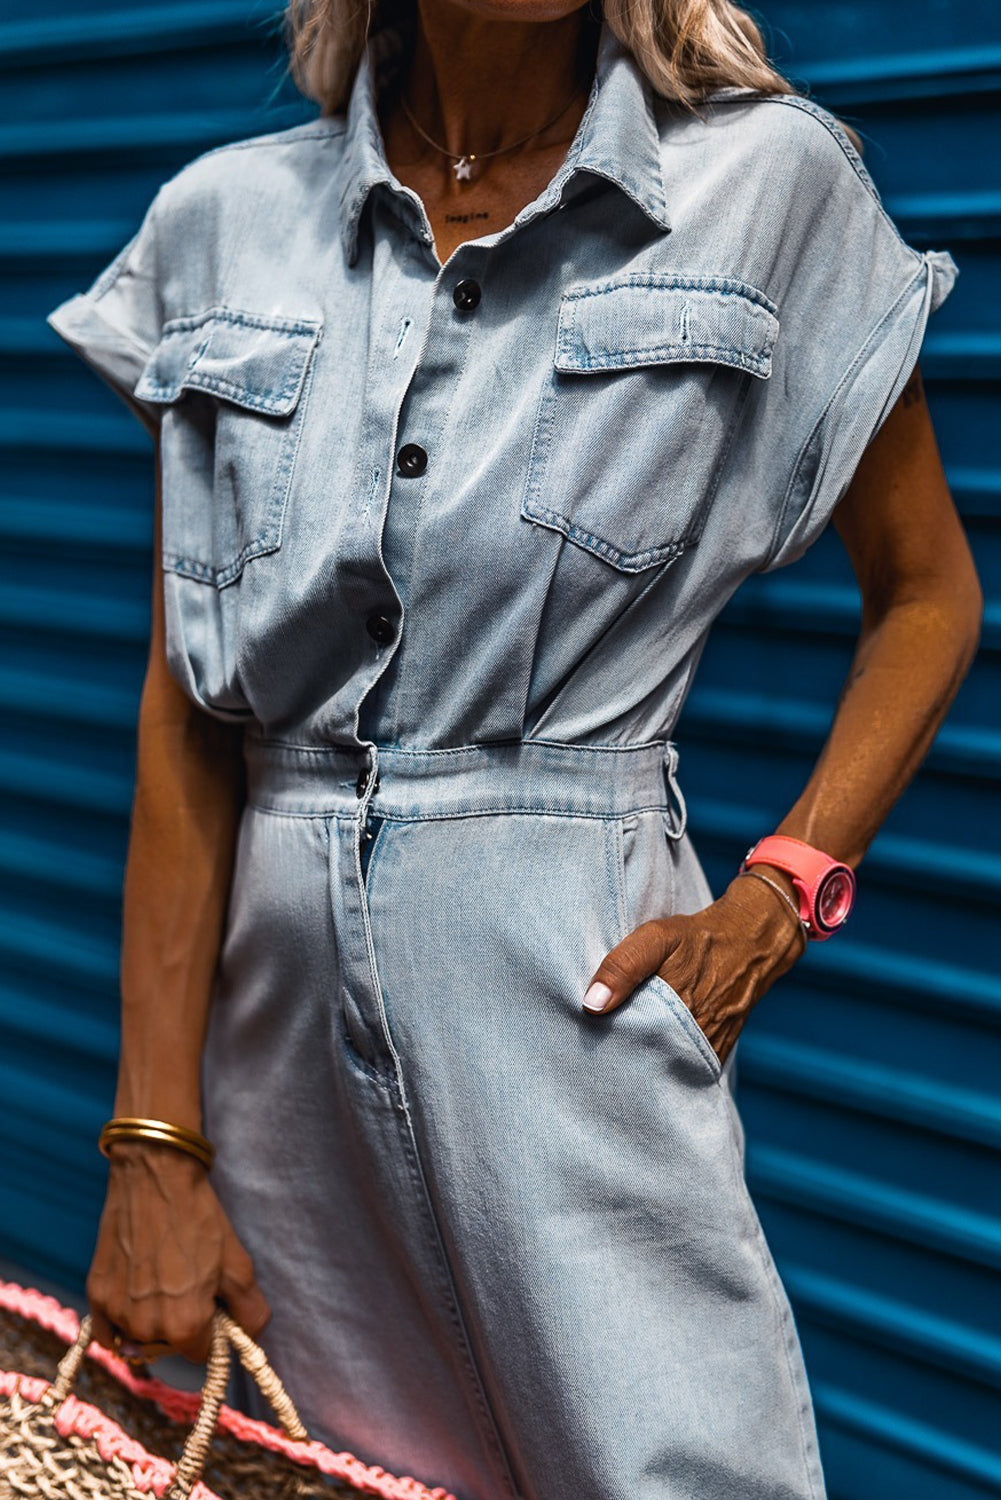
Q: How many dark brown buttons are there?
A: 4